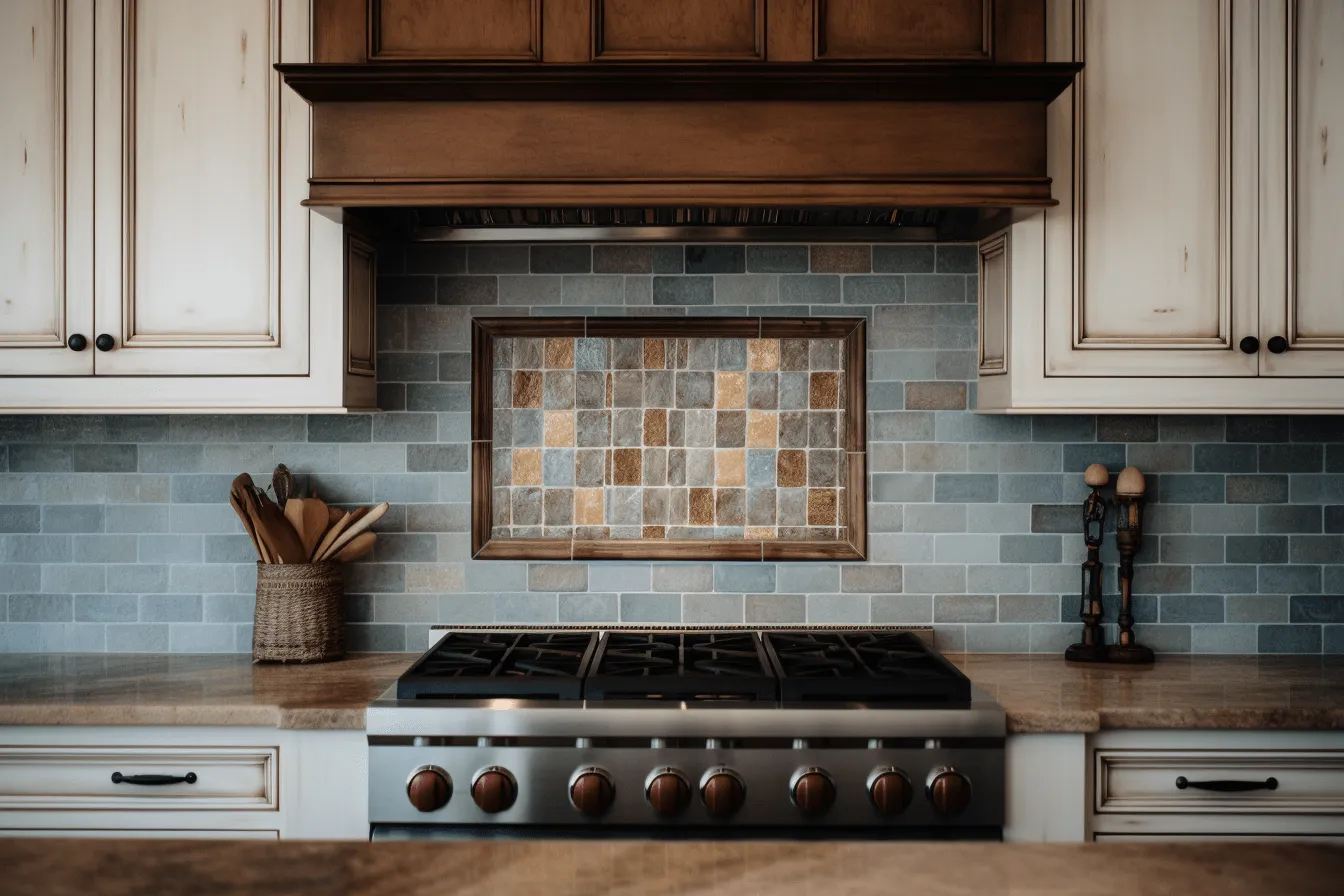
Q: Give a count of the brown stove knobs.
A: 8